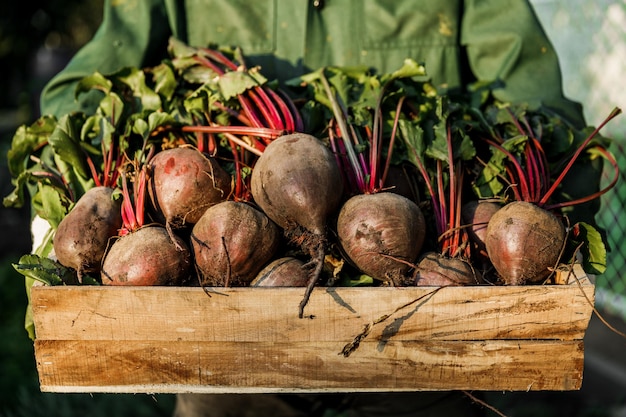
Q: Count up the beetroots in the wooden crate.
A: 10